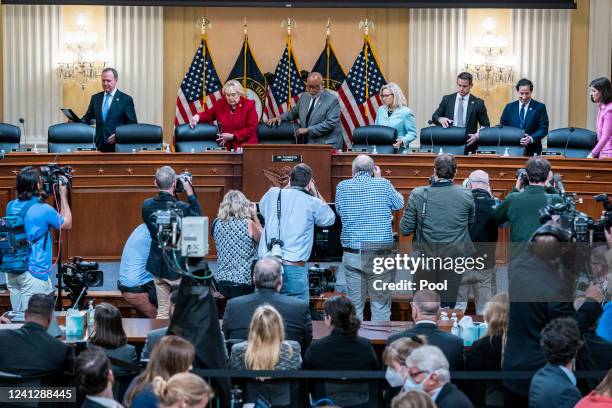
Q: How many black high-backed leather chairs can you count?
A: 9